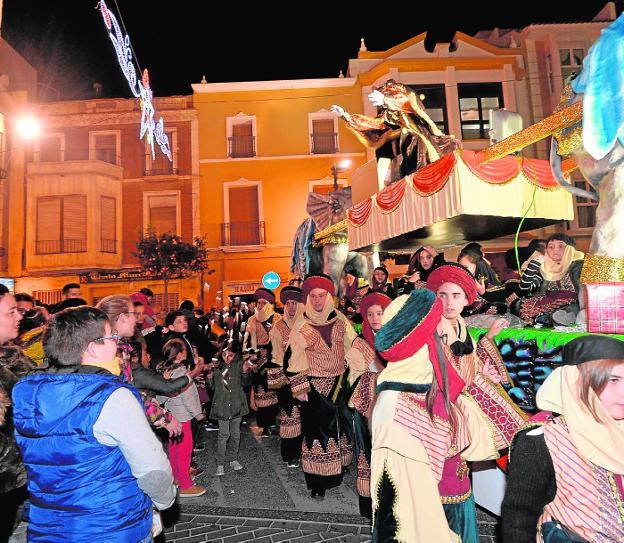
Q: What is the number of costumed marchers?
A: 7